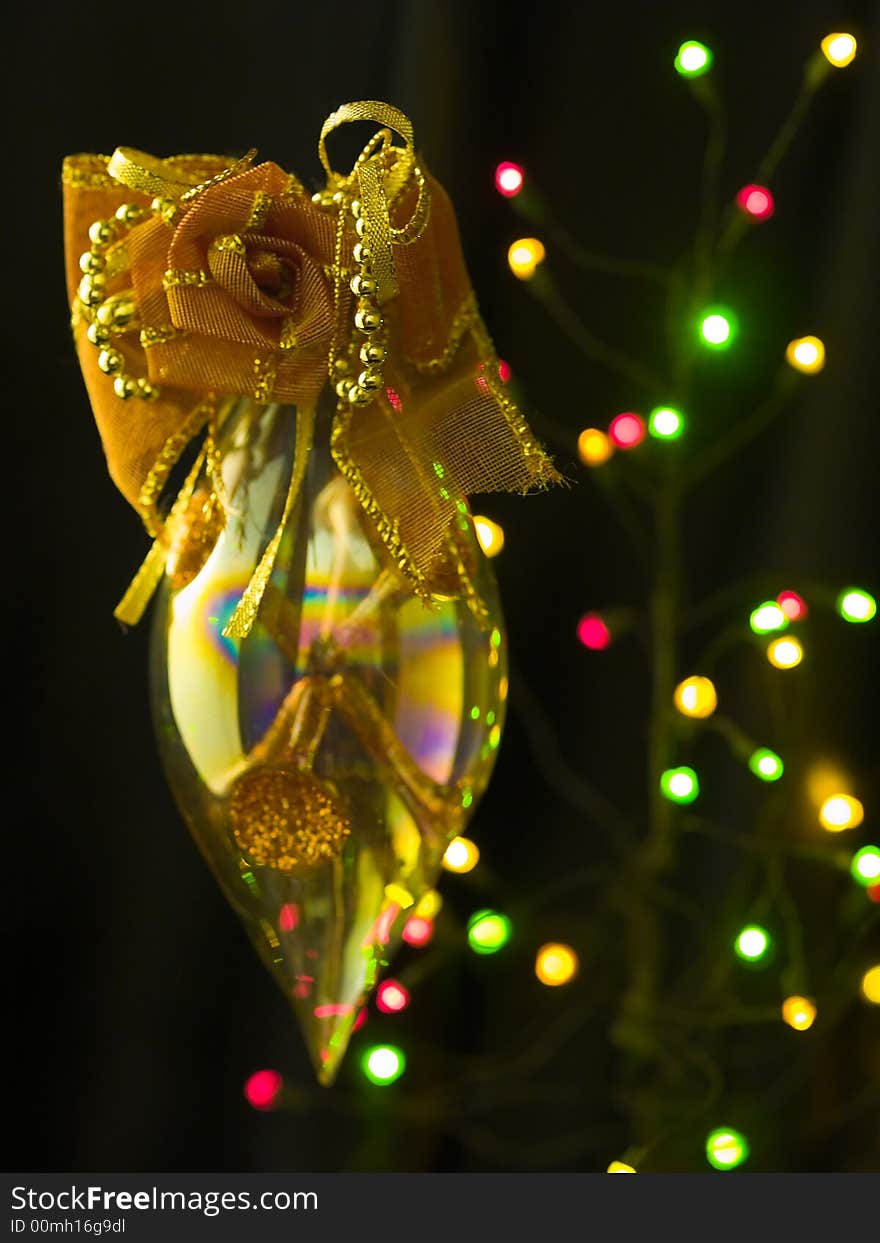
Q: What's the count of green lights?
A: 12